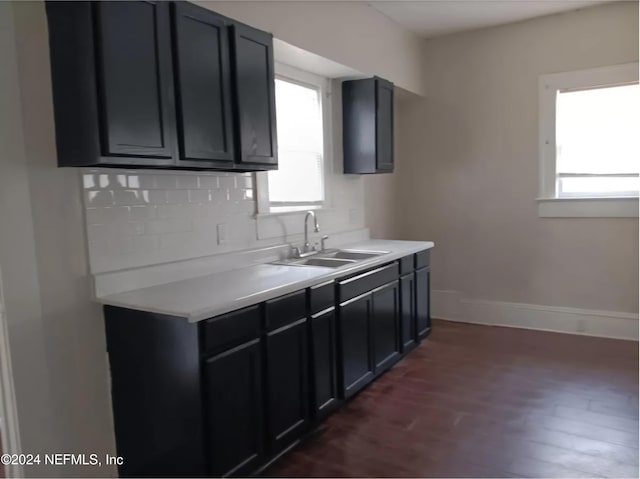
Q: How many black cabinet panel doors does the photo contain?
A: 11